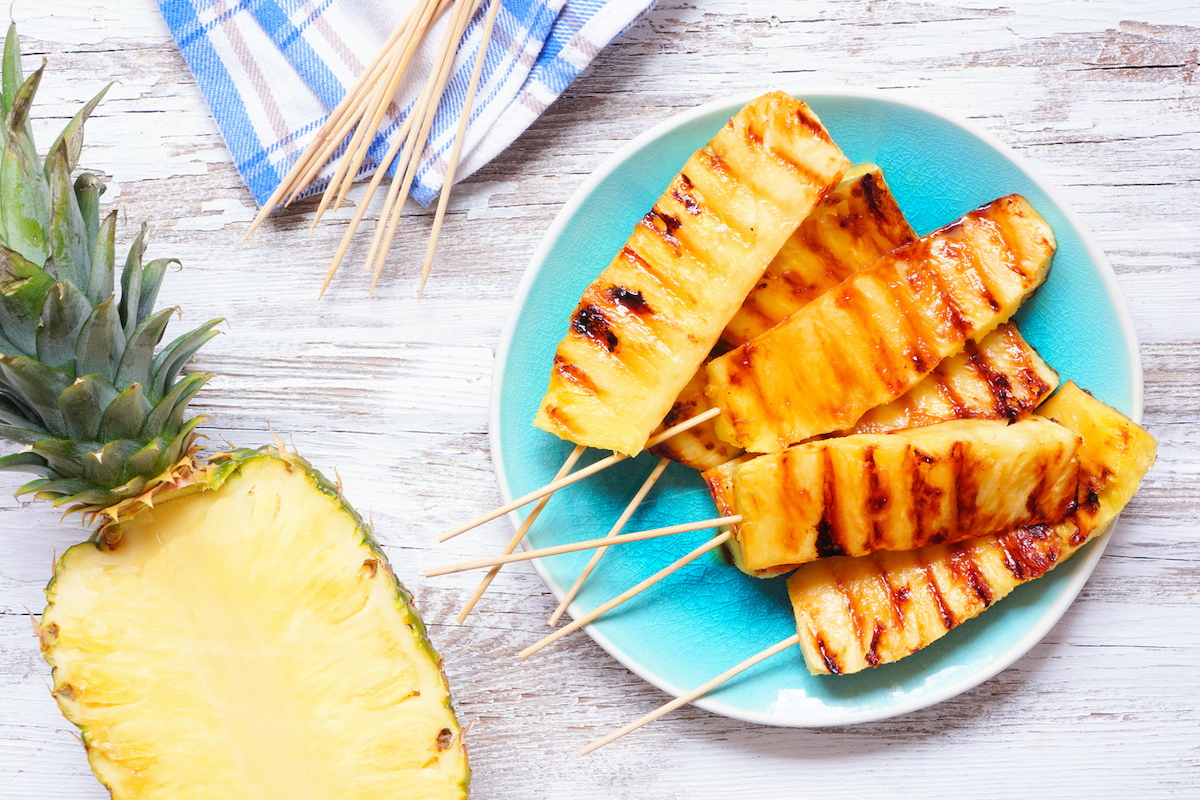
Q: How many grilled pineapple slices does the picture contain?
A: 6